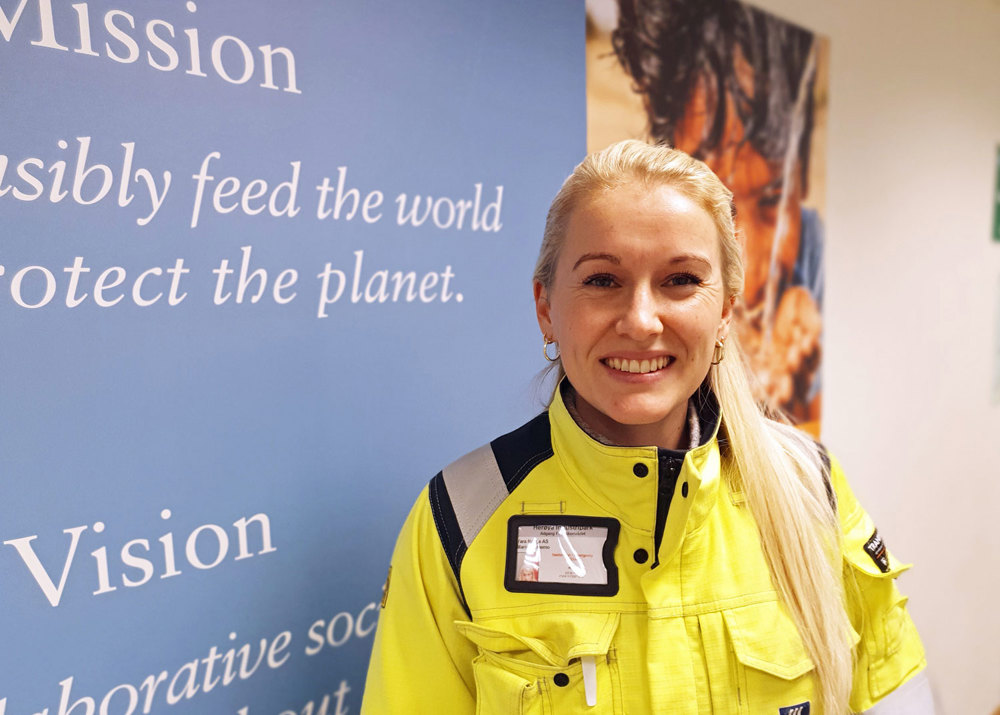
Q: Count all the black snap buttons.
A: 4